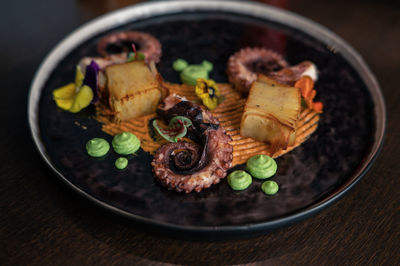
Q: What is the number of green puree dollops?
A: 9